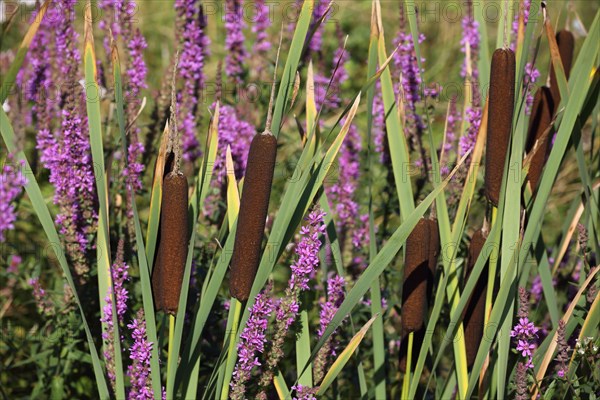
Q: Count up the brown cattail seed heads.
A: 9